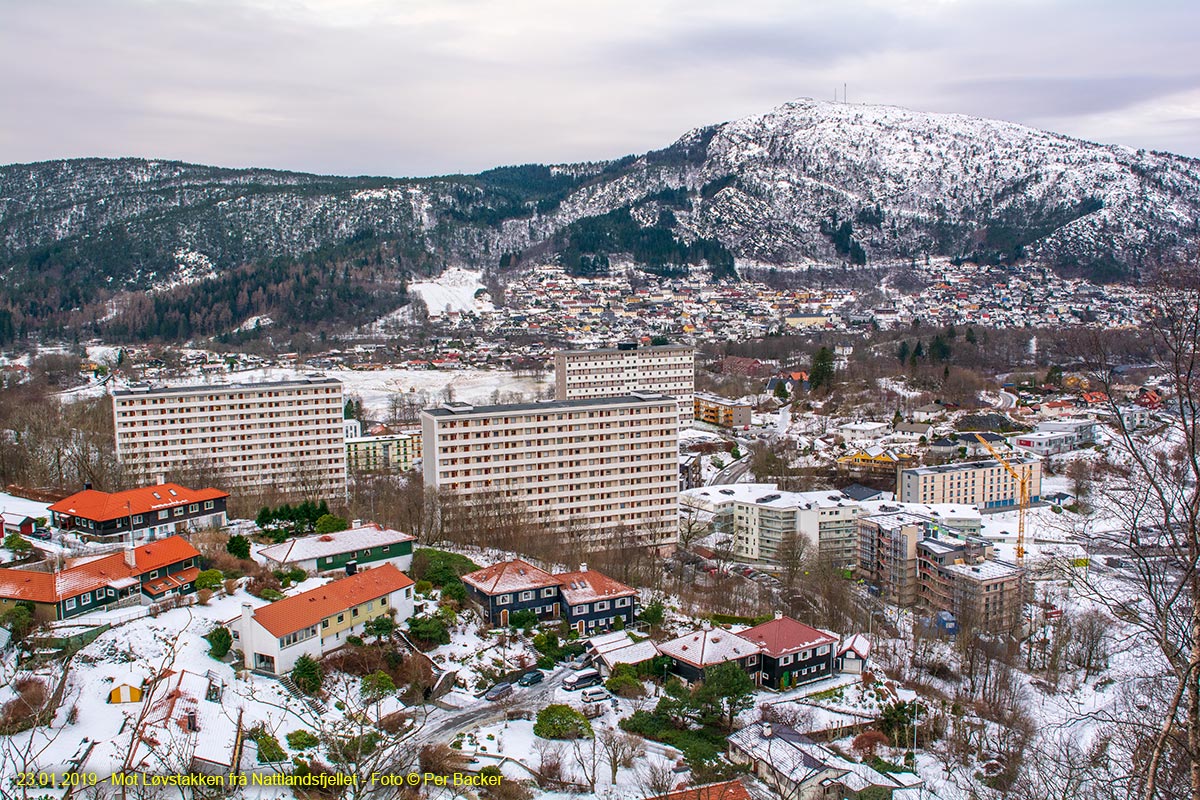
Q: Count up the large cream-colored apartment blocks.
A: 3